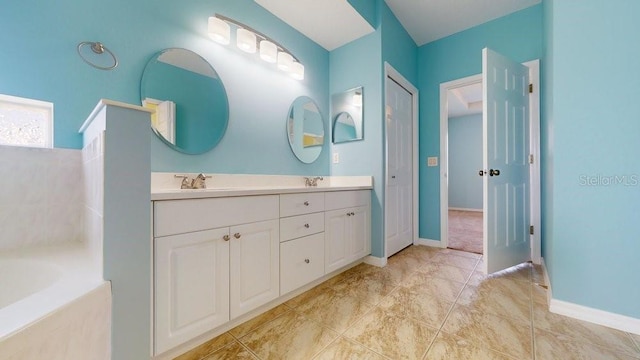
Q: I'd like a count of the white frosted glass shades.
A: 5